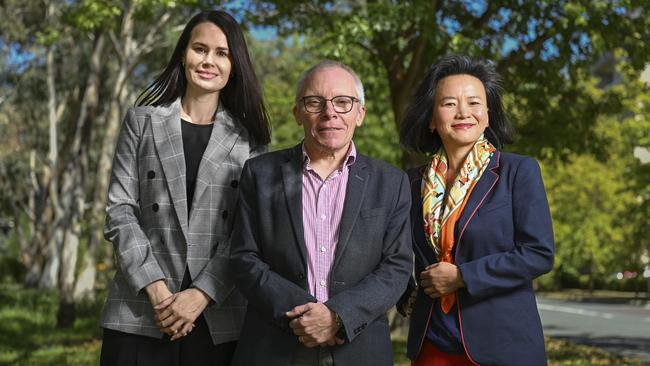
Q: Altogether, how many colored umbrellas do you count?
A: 0